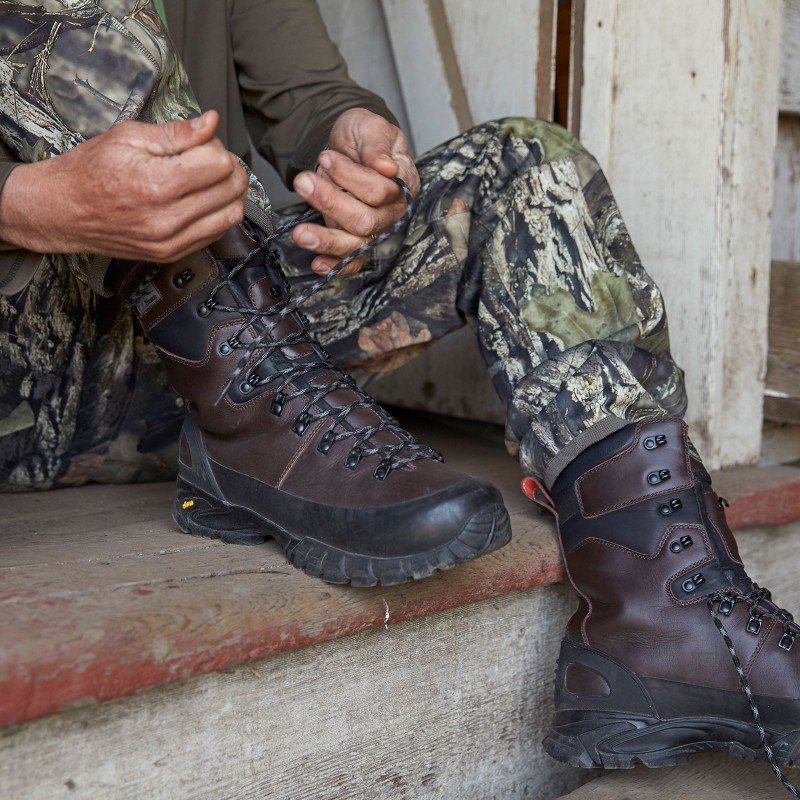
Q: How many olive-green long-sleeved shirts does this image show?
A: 1